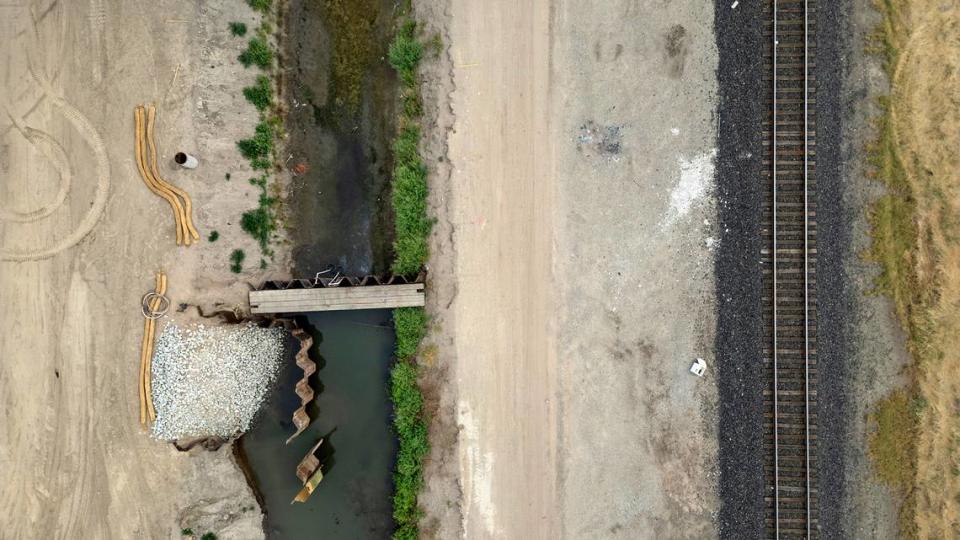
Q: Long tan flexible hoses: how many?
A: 5